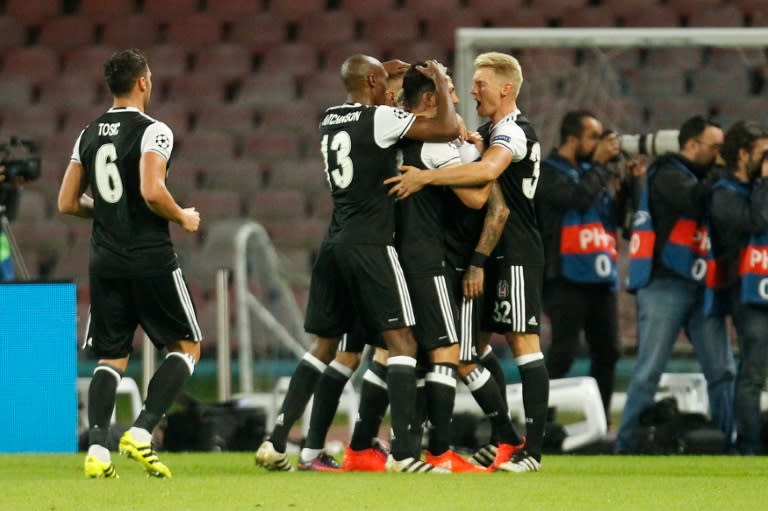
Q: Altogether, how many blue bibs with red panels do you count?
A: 3